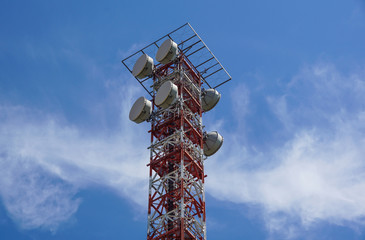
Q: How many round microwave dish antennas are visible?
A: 6